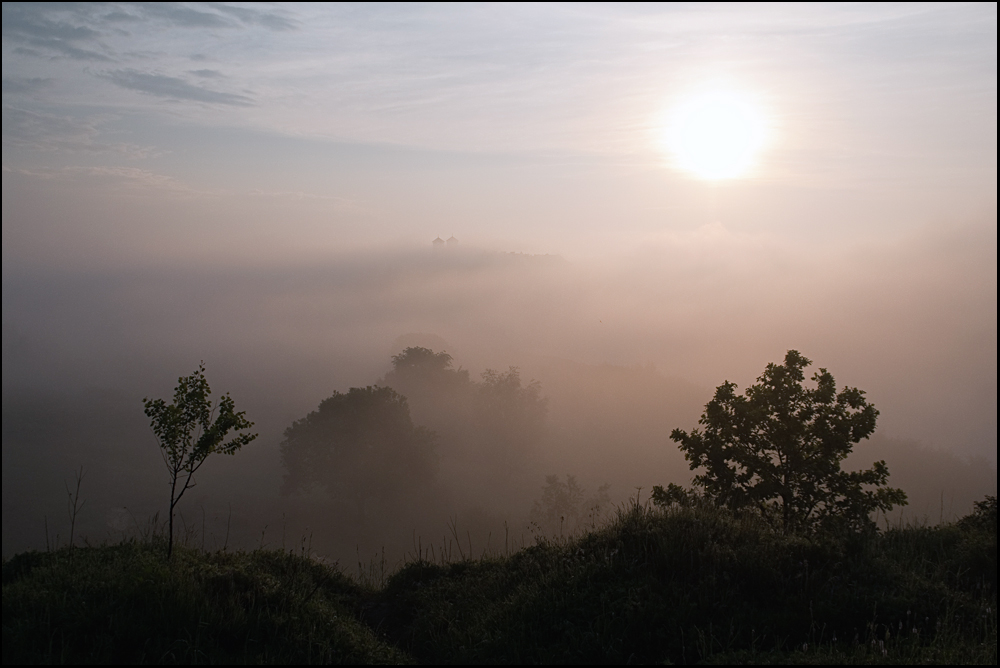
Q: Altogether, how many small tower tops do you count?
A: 2